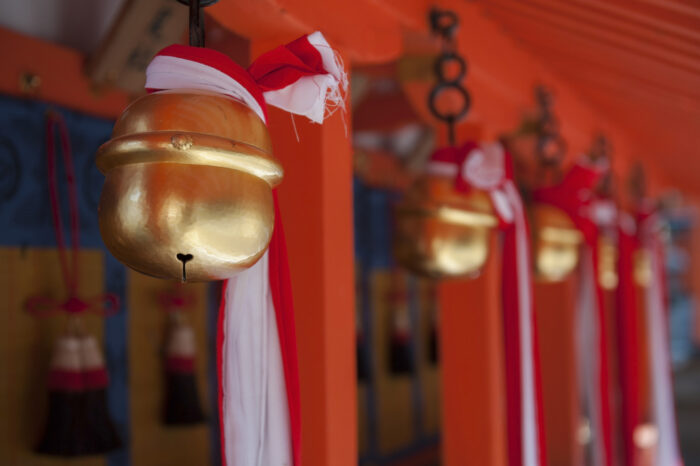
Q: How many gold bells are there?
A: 5